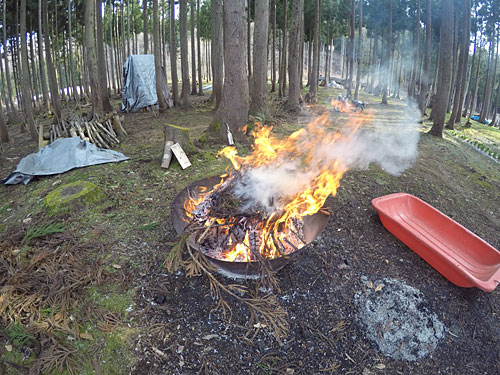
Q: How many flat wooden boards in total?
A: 1